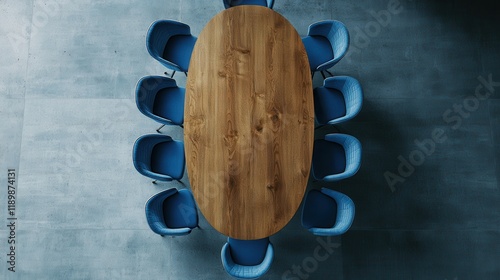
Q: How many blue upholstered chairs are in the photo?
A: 10